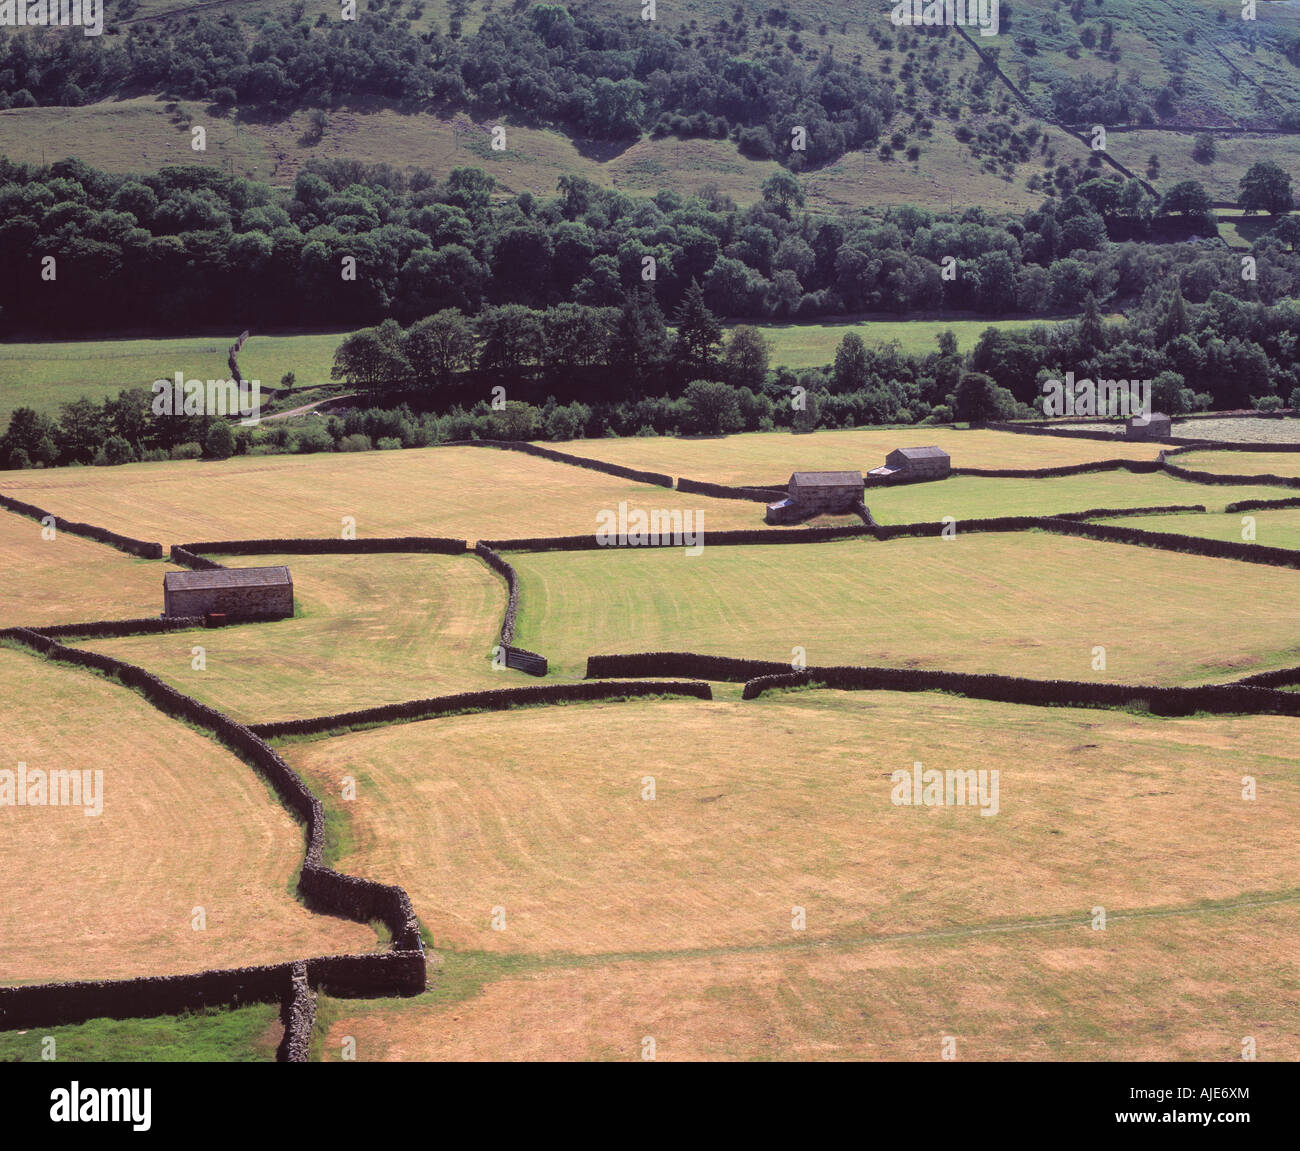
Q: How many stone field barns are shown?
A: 4